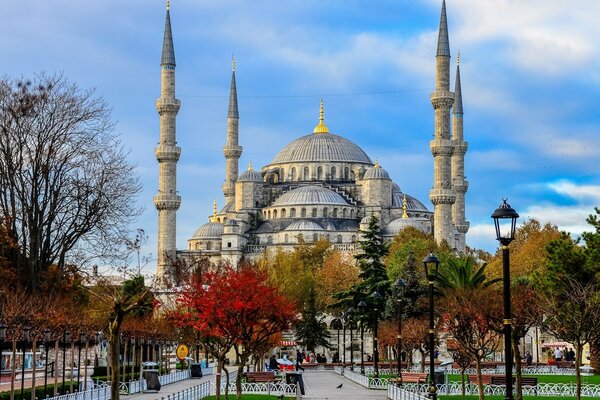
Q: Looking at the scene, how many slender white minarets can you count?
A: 4